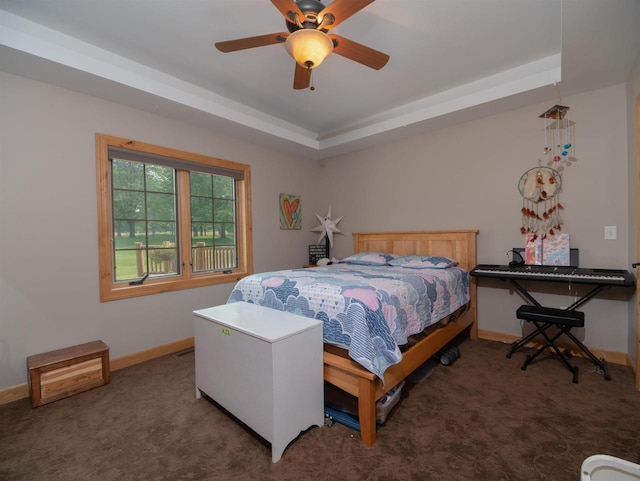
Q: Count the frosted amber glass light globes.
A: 1